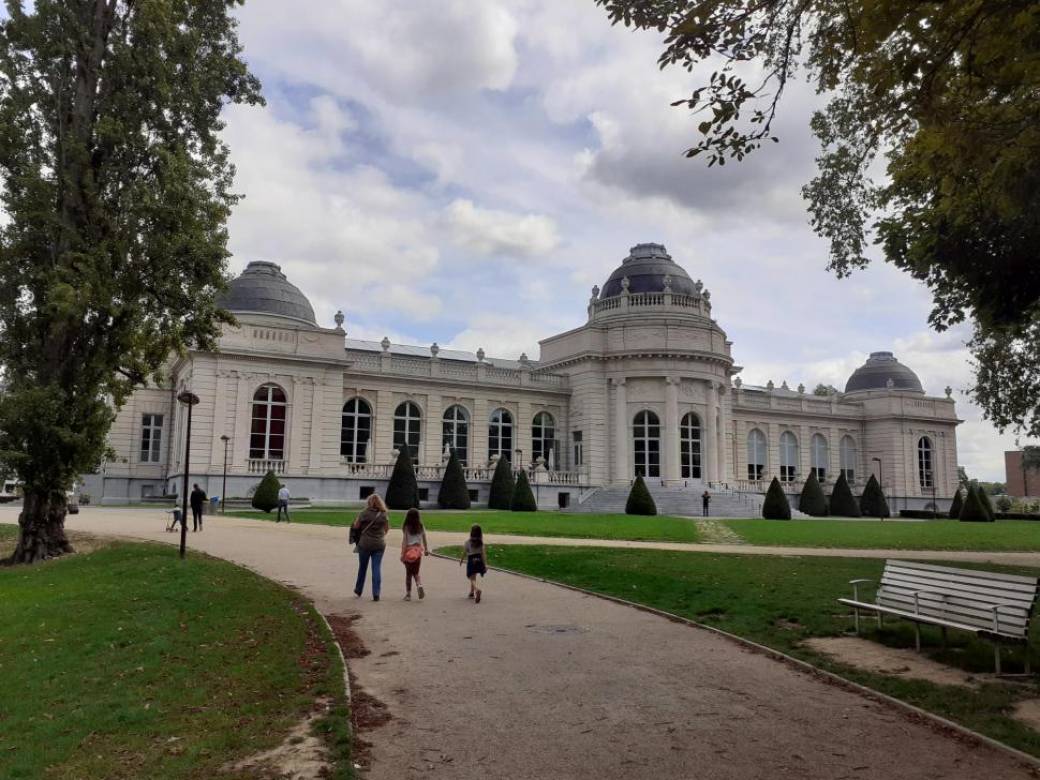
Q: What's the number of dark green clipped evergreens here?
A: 13